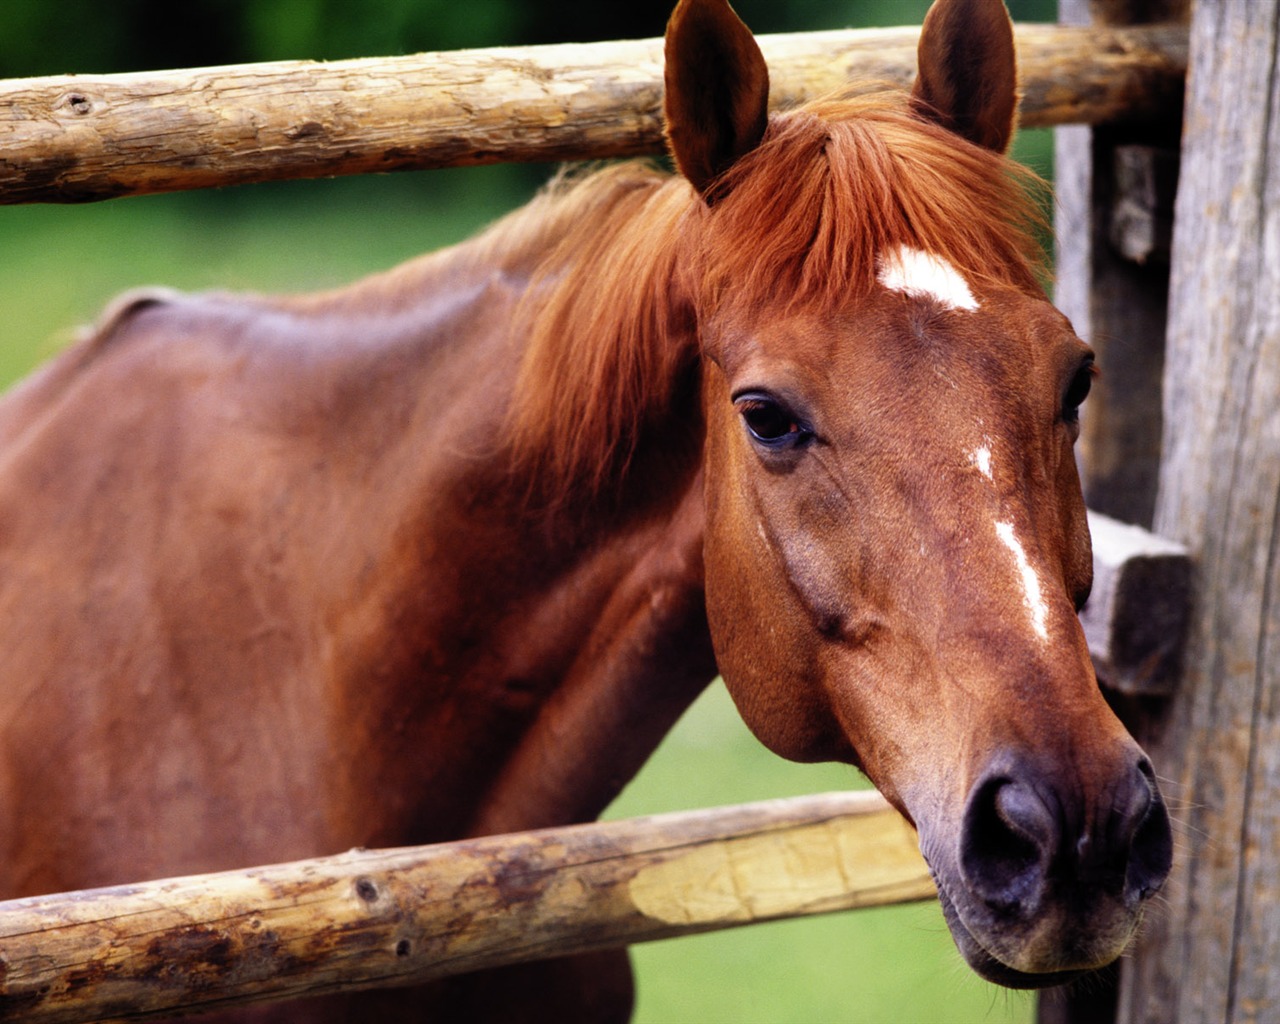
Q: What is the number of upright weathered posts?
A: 2